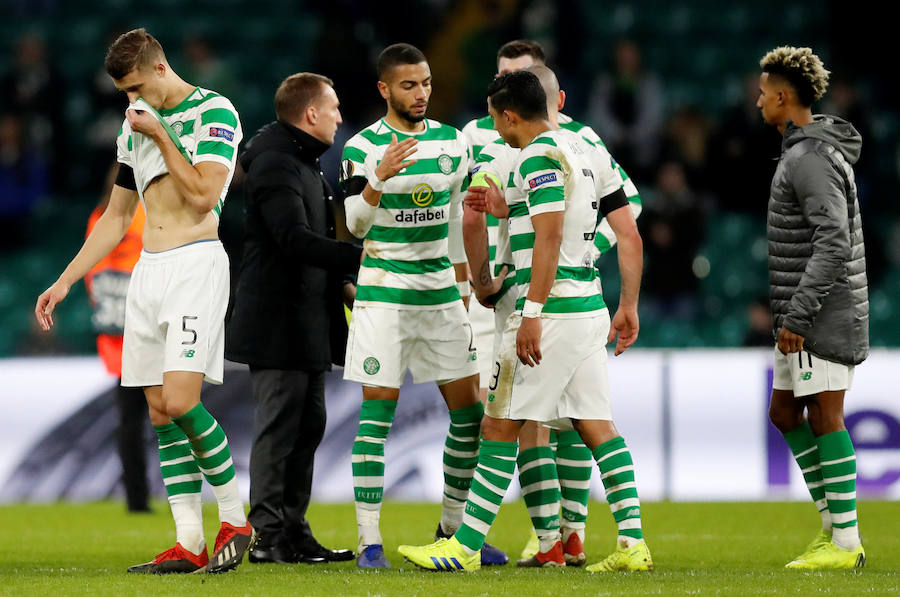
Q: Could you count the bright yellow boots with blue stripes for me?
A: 1